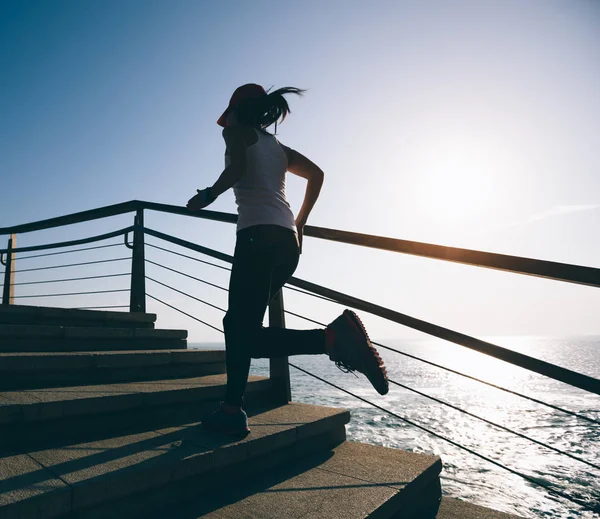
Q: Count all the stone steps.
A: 7